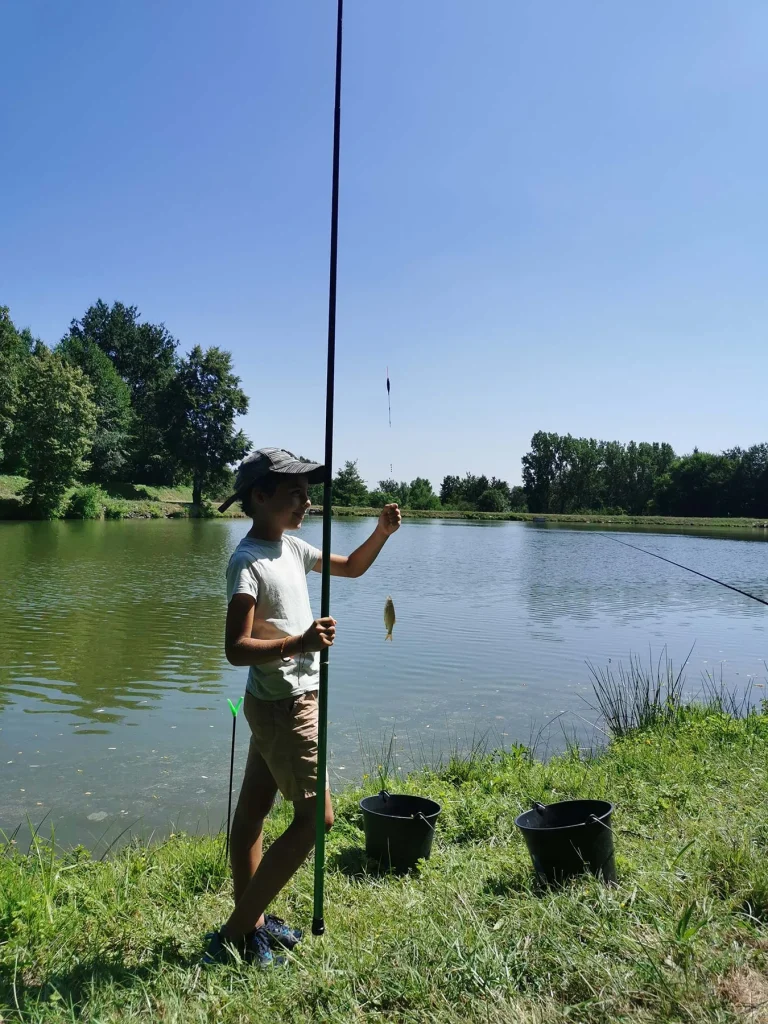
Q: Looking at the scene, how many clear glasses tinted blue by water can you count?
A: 0